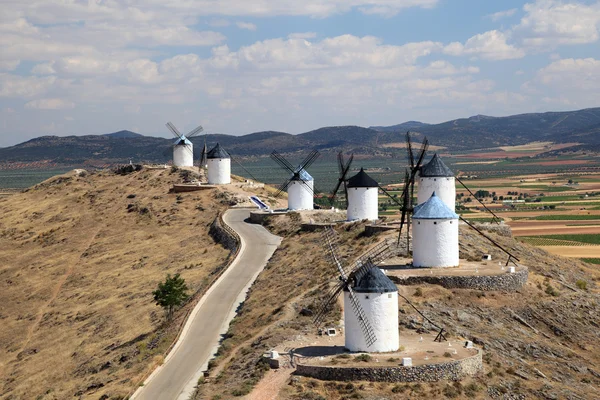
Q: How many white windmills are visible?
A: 7